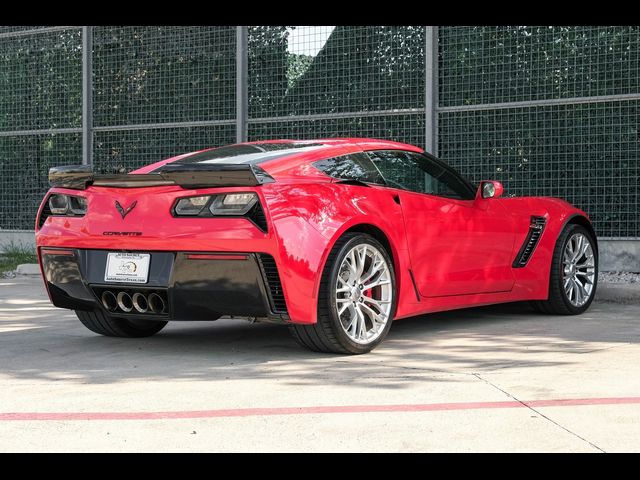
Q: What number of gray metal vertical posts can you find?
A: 3